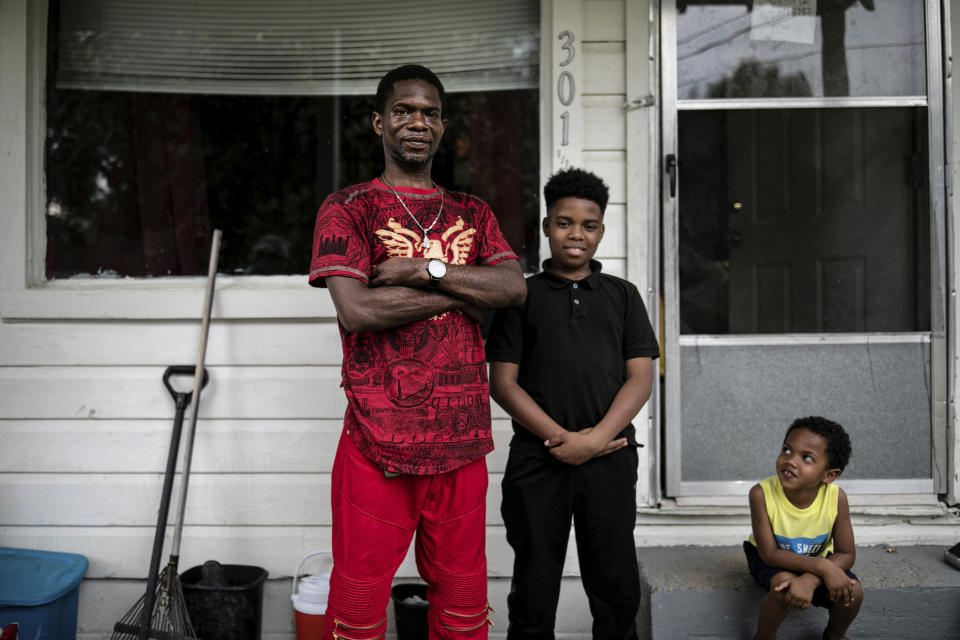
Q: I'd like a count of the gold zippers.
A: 4